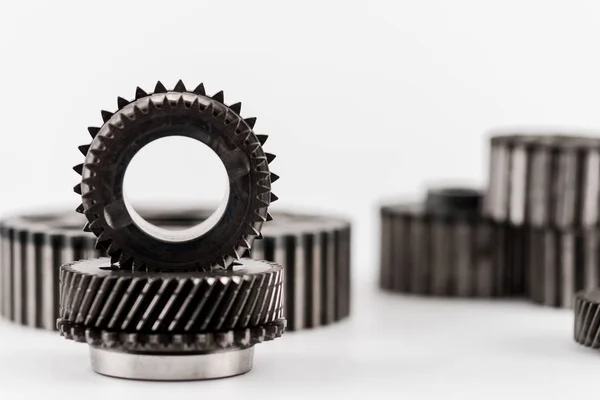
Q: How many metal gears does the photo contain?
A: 7